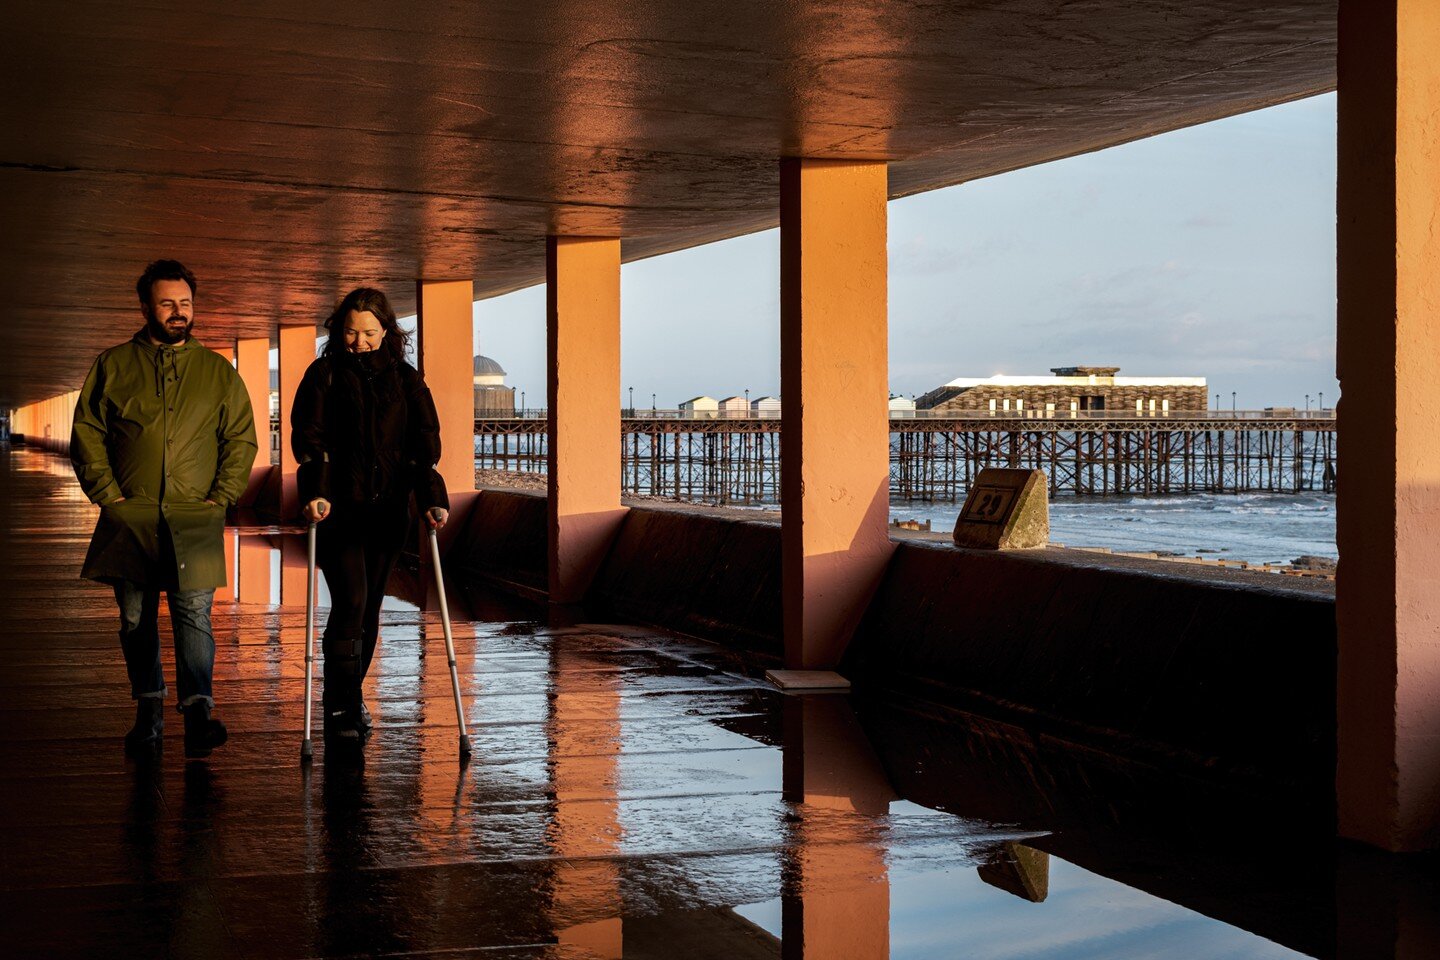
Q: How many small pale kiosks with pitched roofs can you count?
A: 4